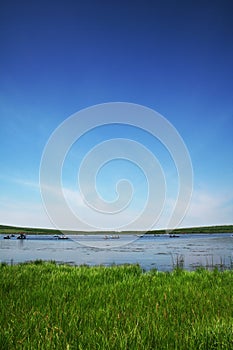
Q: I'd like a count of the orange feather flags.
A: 0